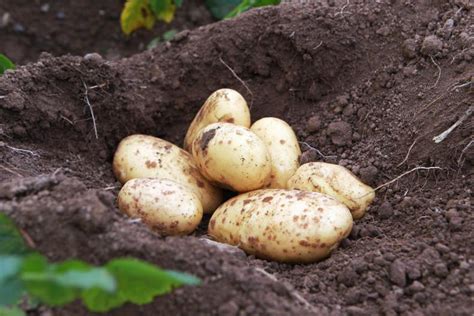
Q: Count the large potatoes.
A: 7